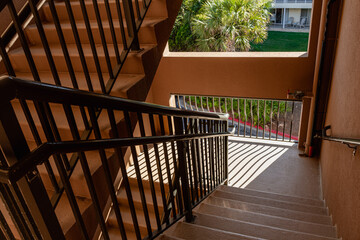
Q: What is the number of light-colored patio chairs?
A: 2